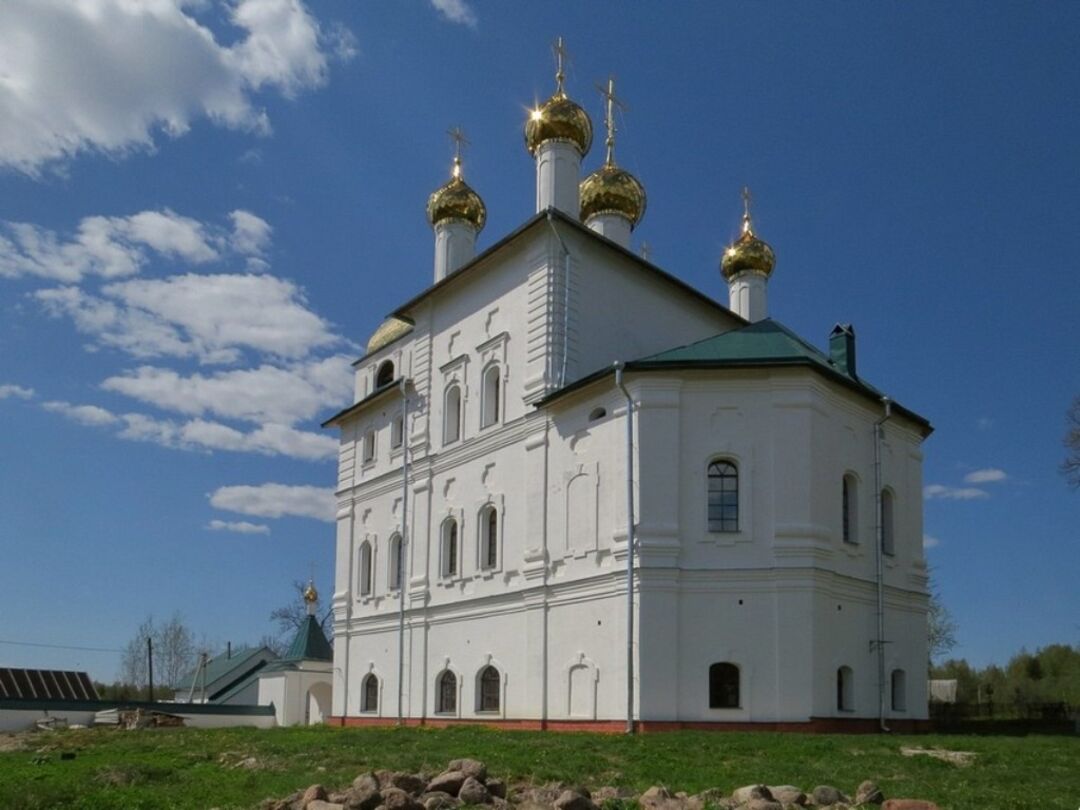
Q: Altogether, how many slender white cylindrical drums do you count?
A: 4